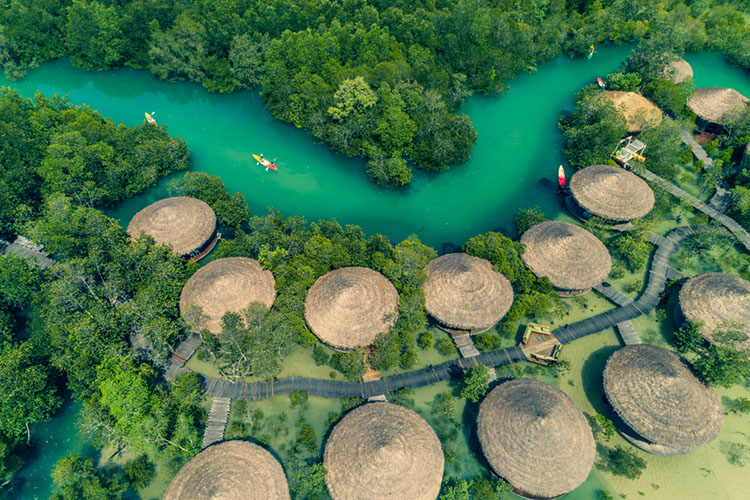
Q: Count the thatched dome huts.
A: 14